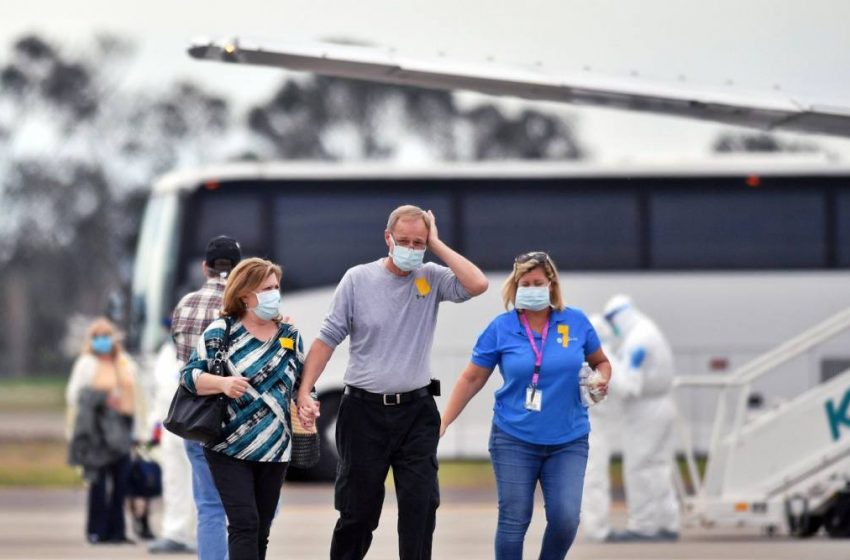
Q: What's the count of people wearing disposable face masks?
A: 4